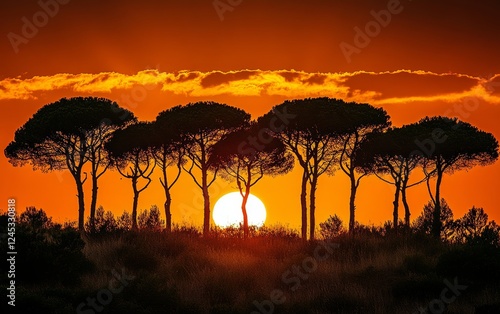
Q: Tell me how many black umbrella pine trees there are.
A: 12